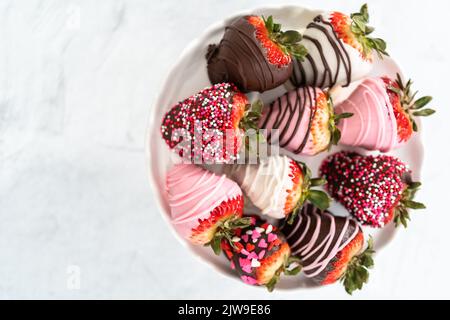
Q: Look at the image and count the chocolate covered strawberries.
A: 10